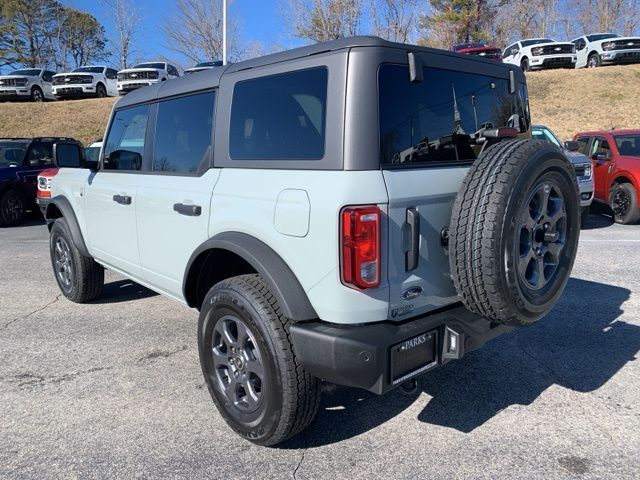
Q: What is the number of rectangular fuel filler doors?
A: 1